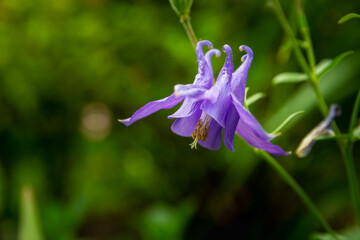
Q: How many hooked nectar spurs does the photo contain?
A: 5